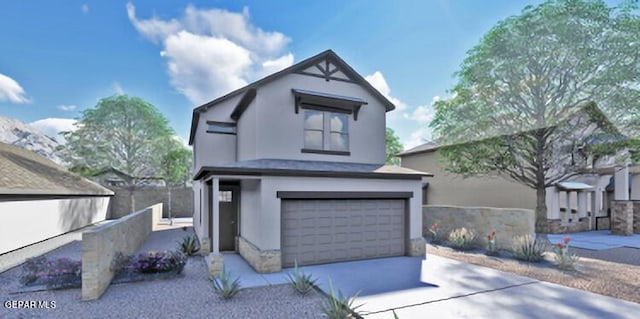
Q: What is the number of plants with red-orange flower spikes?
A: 3